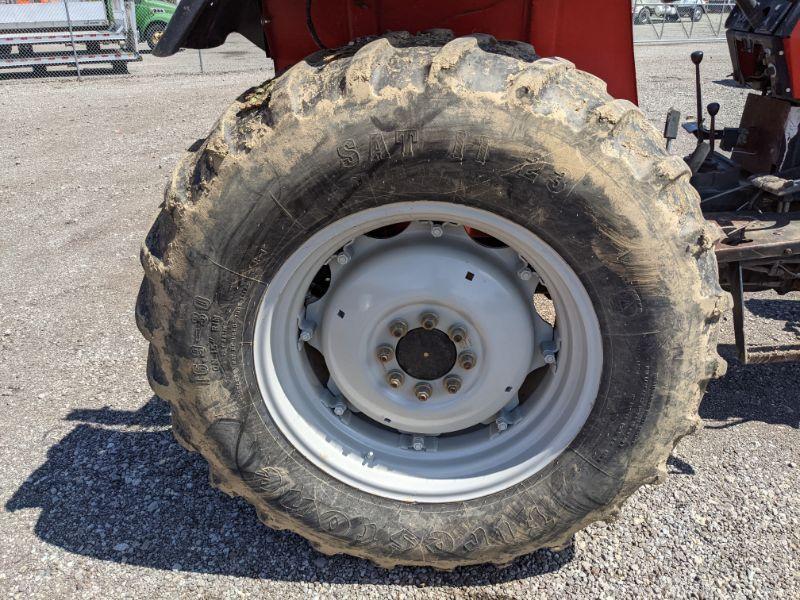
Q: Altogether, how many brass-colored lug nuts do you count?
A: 8